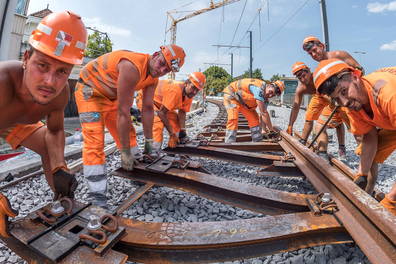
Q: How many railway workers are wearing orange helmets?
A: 7